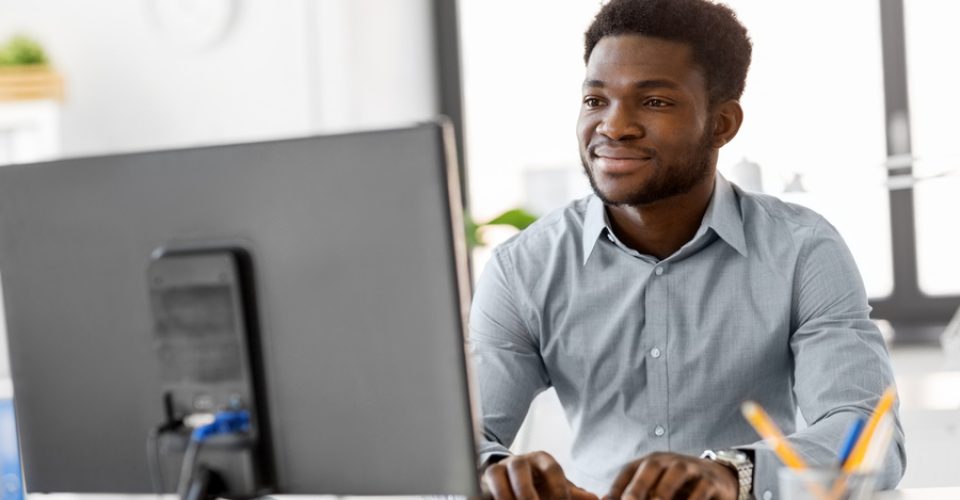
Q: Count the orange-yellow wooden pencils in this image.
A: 2